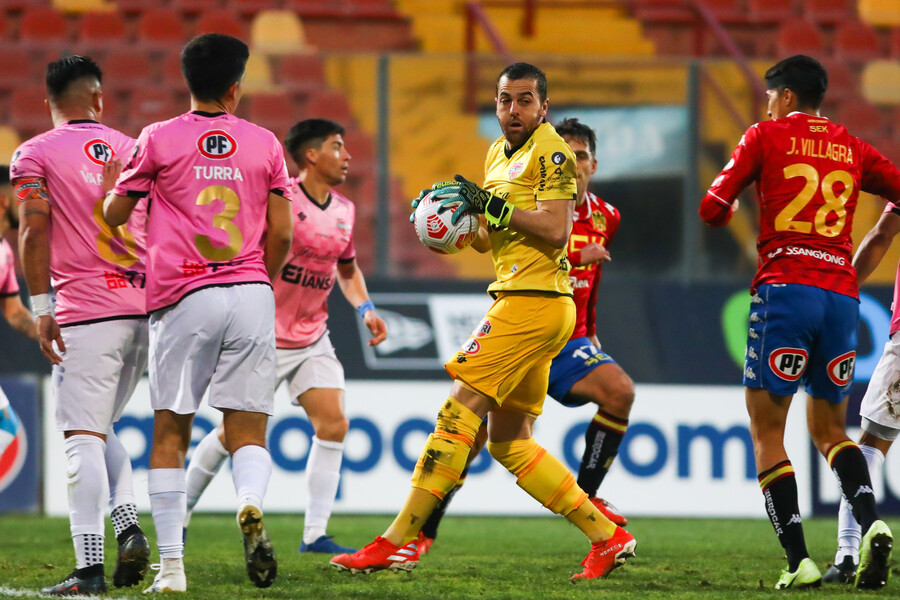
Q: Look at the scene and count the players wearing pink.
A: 5